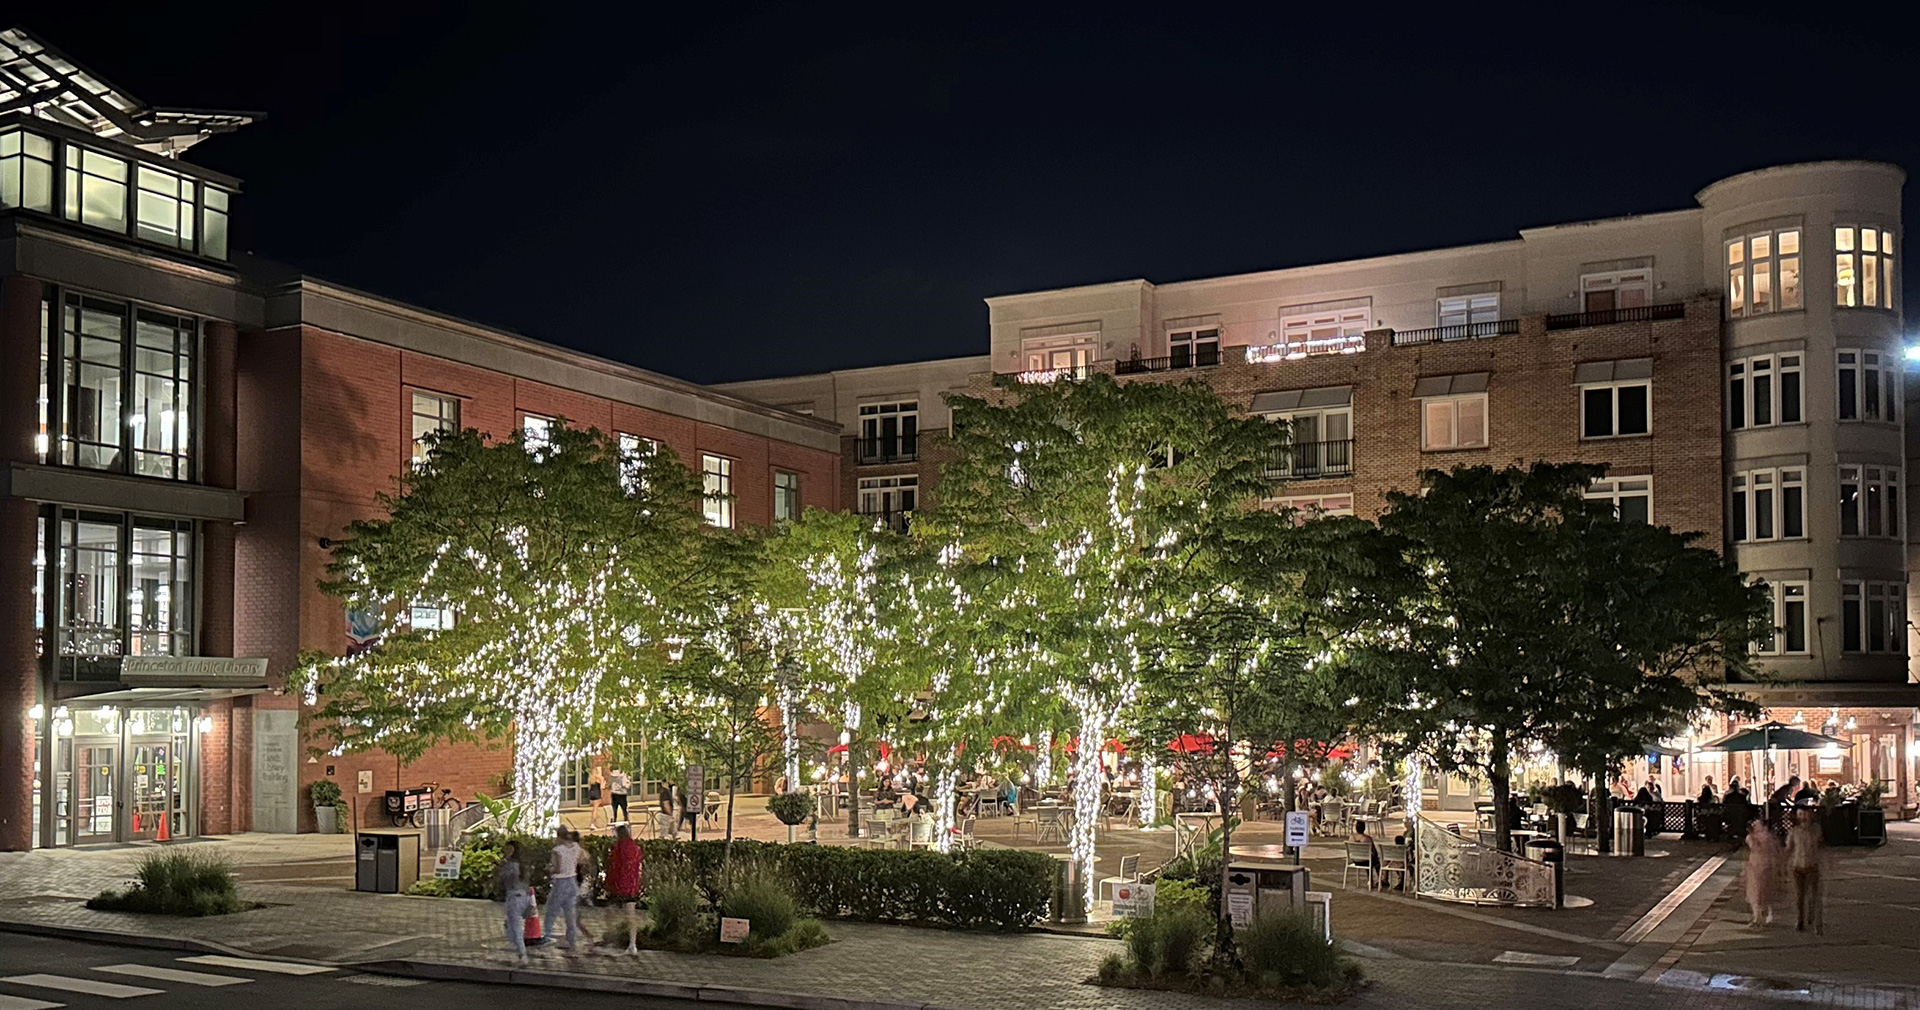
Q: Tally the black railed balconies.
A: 8